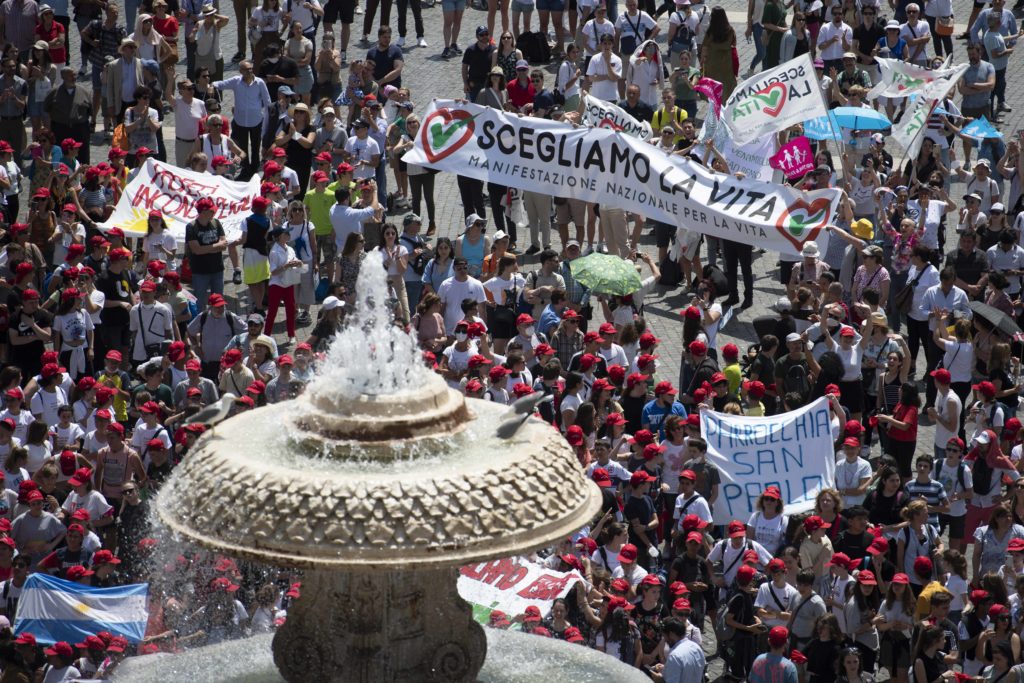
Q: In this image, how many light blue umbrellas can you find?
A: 1